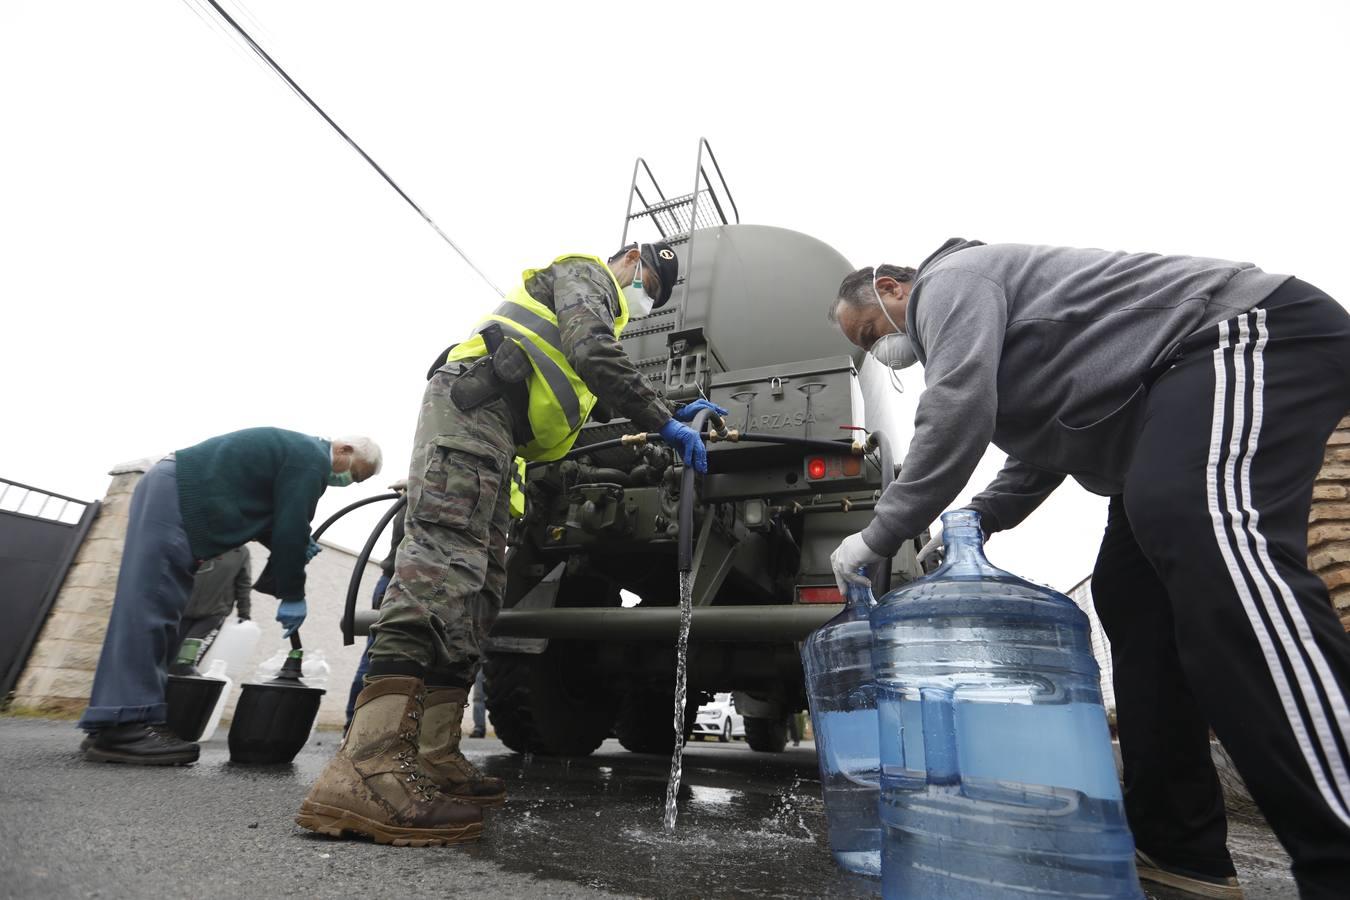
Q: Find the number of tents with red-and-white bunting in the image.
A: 0